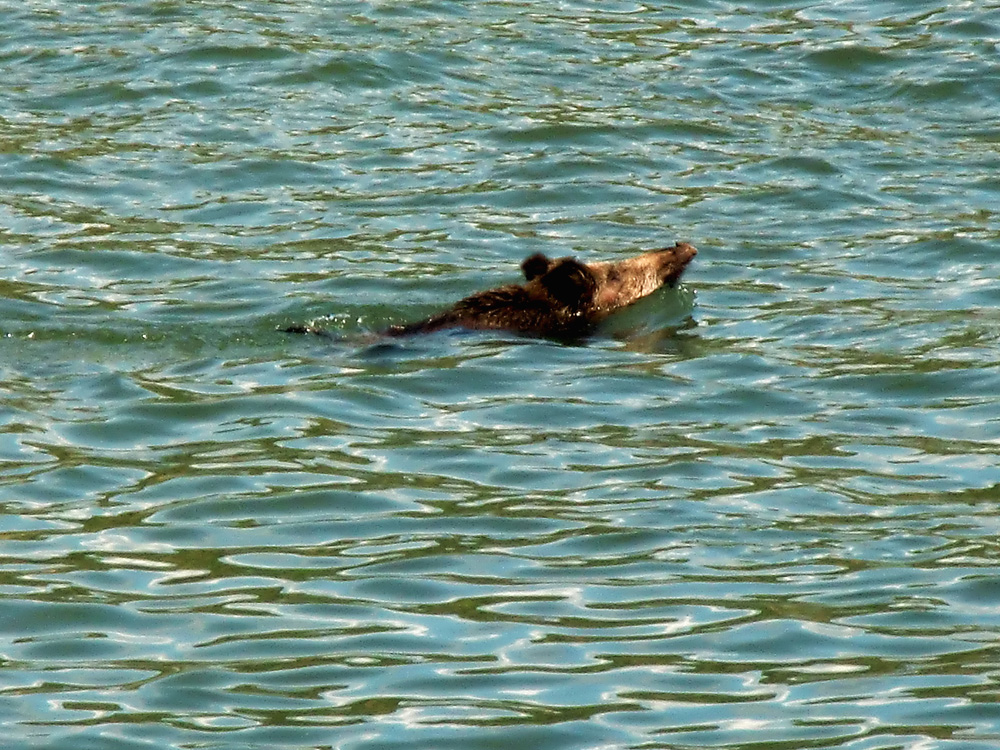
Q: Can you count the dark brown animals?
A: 1